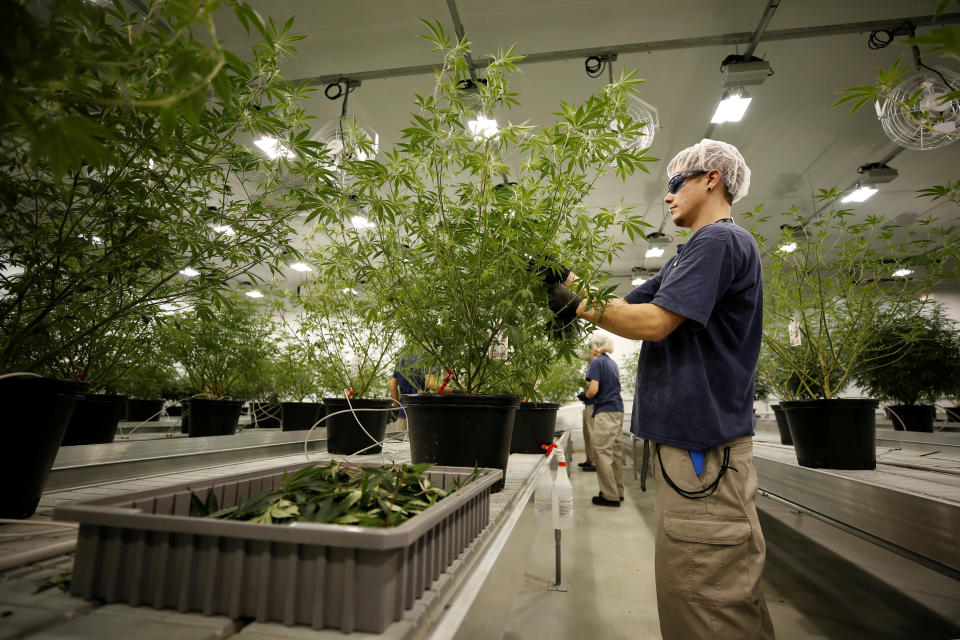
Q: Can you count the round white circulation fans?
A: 3